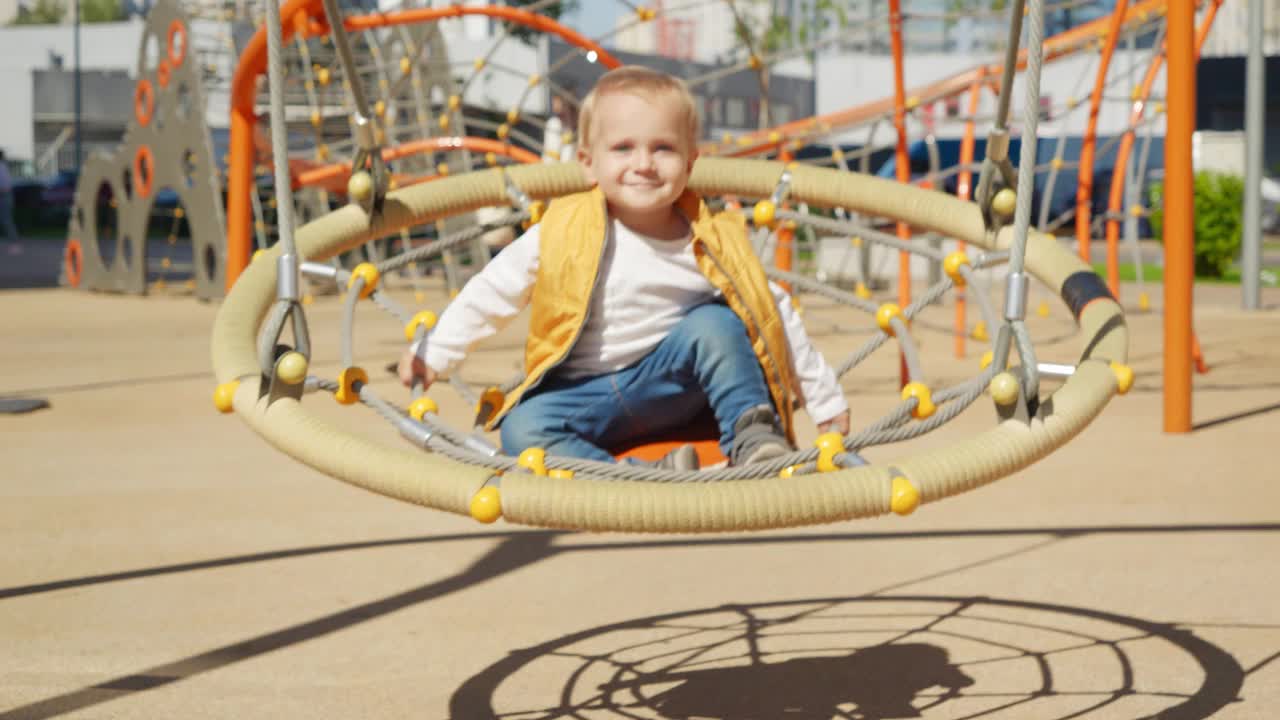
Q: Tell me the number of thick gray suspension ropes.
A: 4